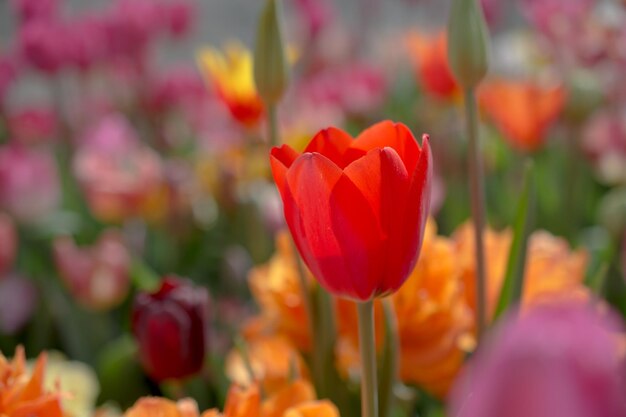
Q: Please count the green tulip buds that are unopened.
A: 2